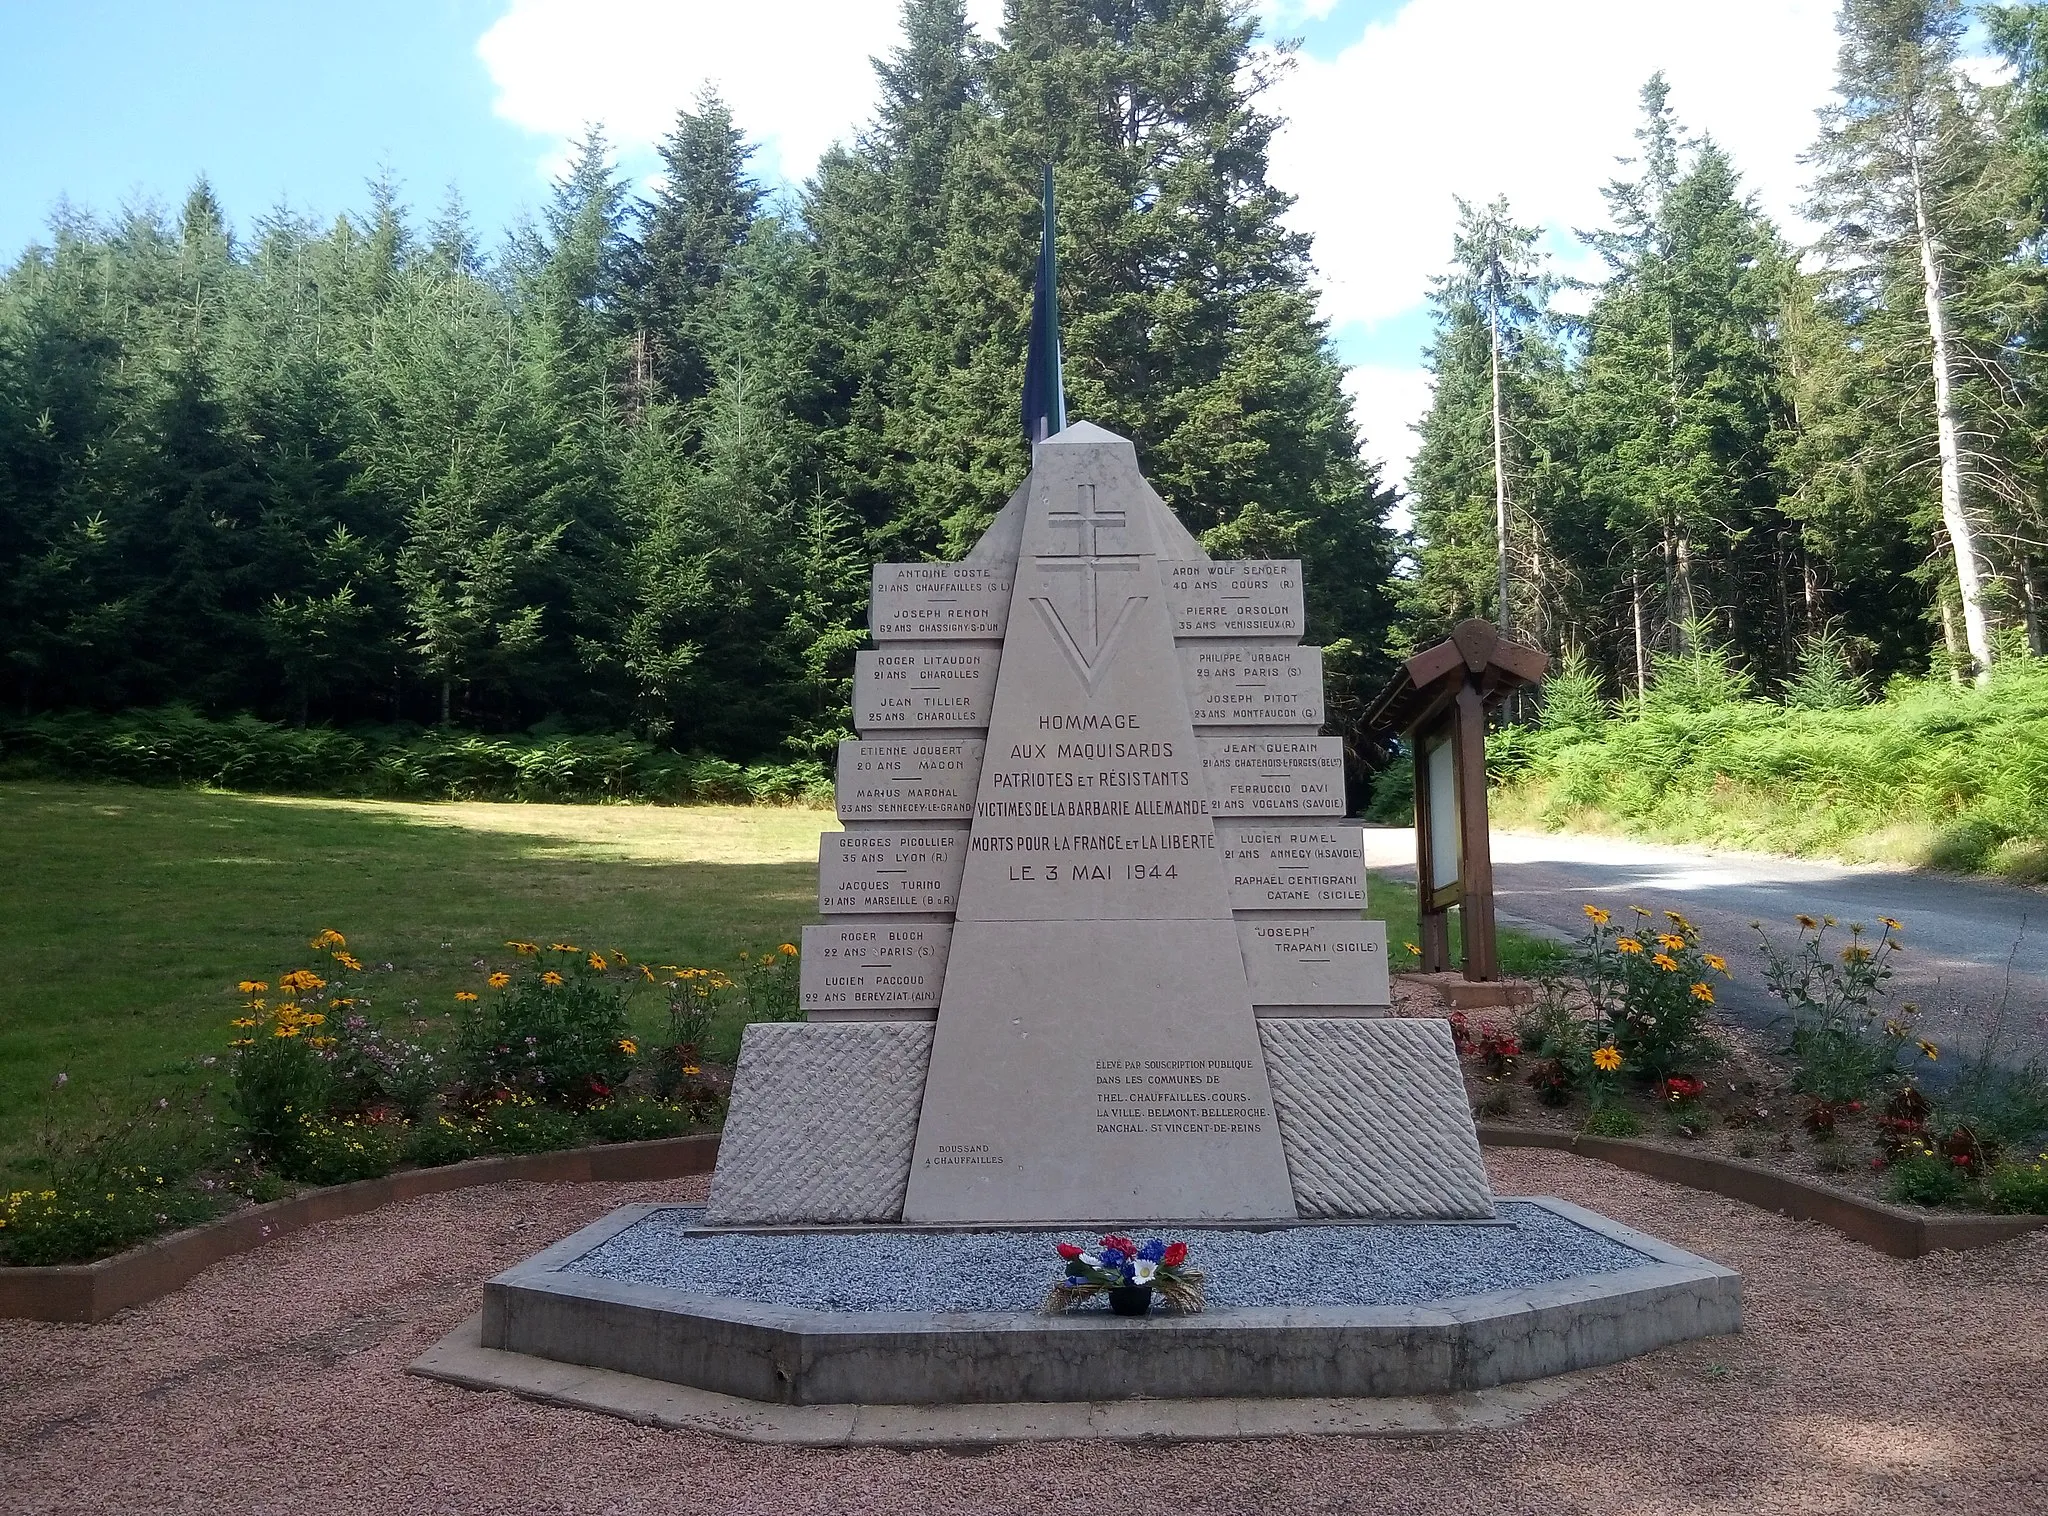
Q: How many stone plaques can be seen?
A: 10